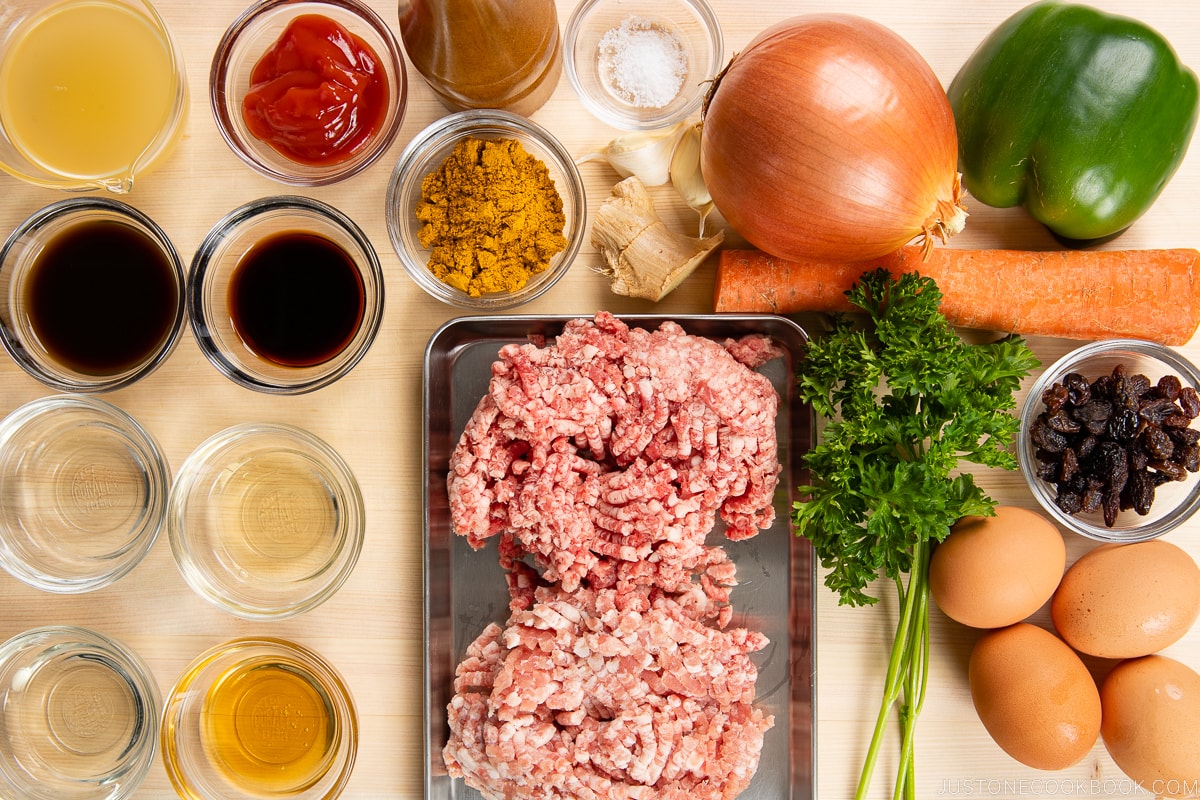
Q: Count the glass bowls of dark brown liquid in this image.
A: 2